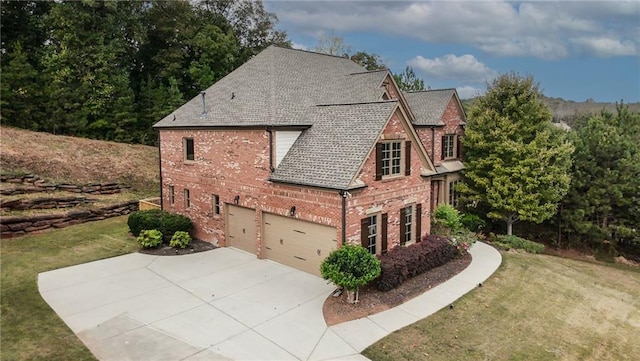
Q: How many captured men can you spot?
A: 0